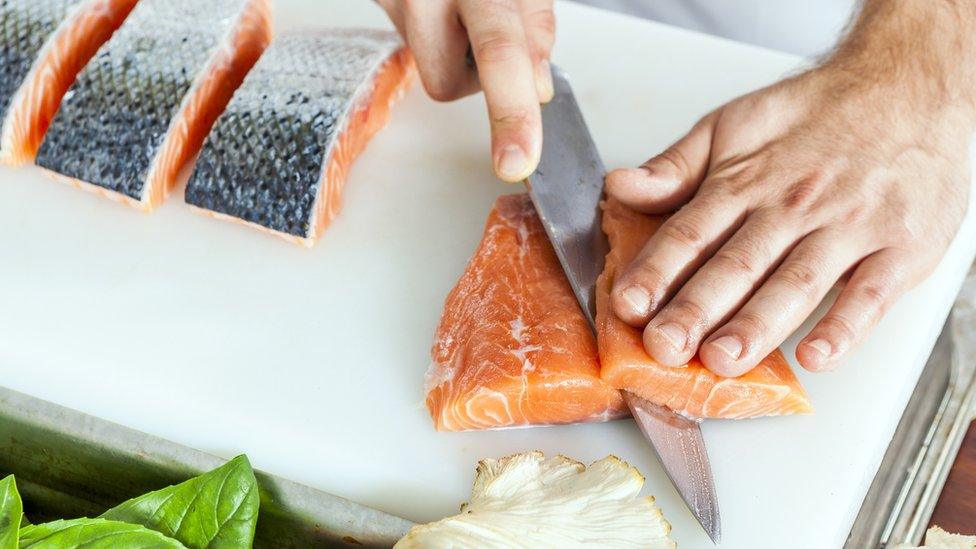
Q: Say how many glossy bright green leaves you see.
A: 3